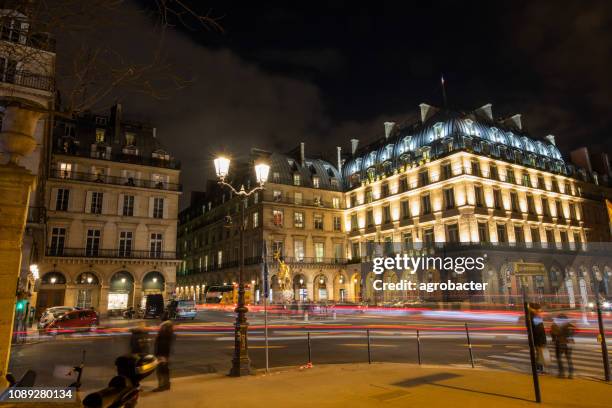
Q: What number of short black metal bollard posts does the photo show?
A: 4